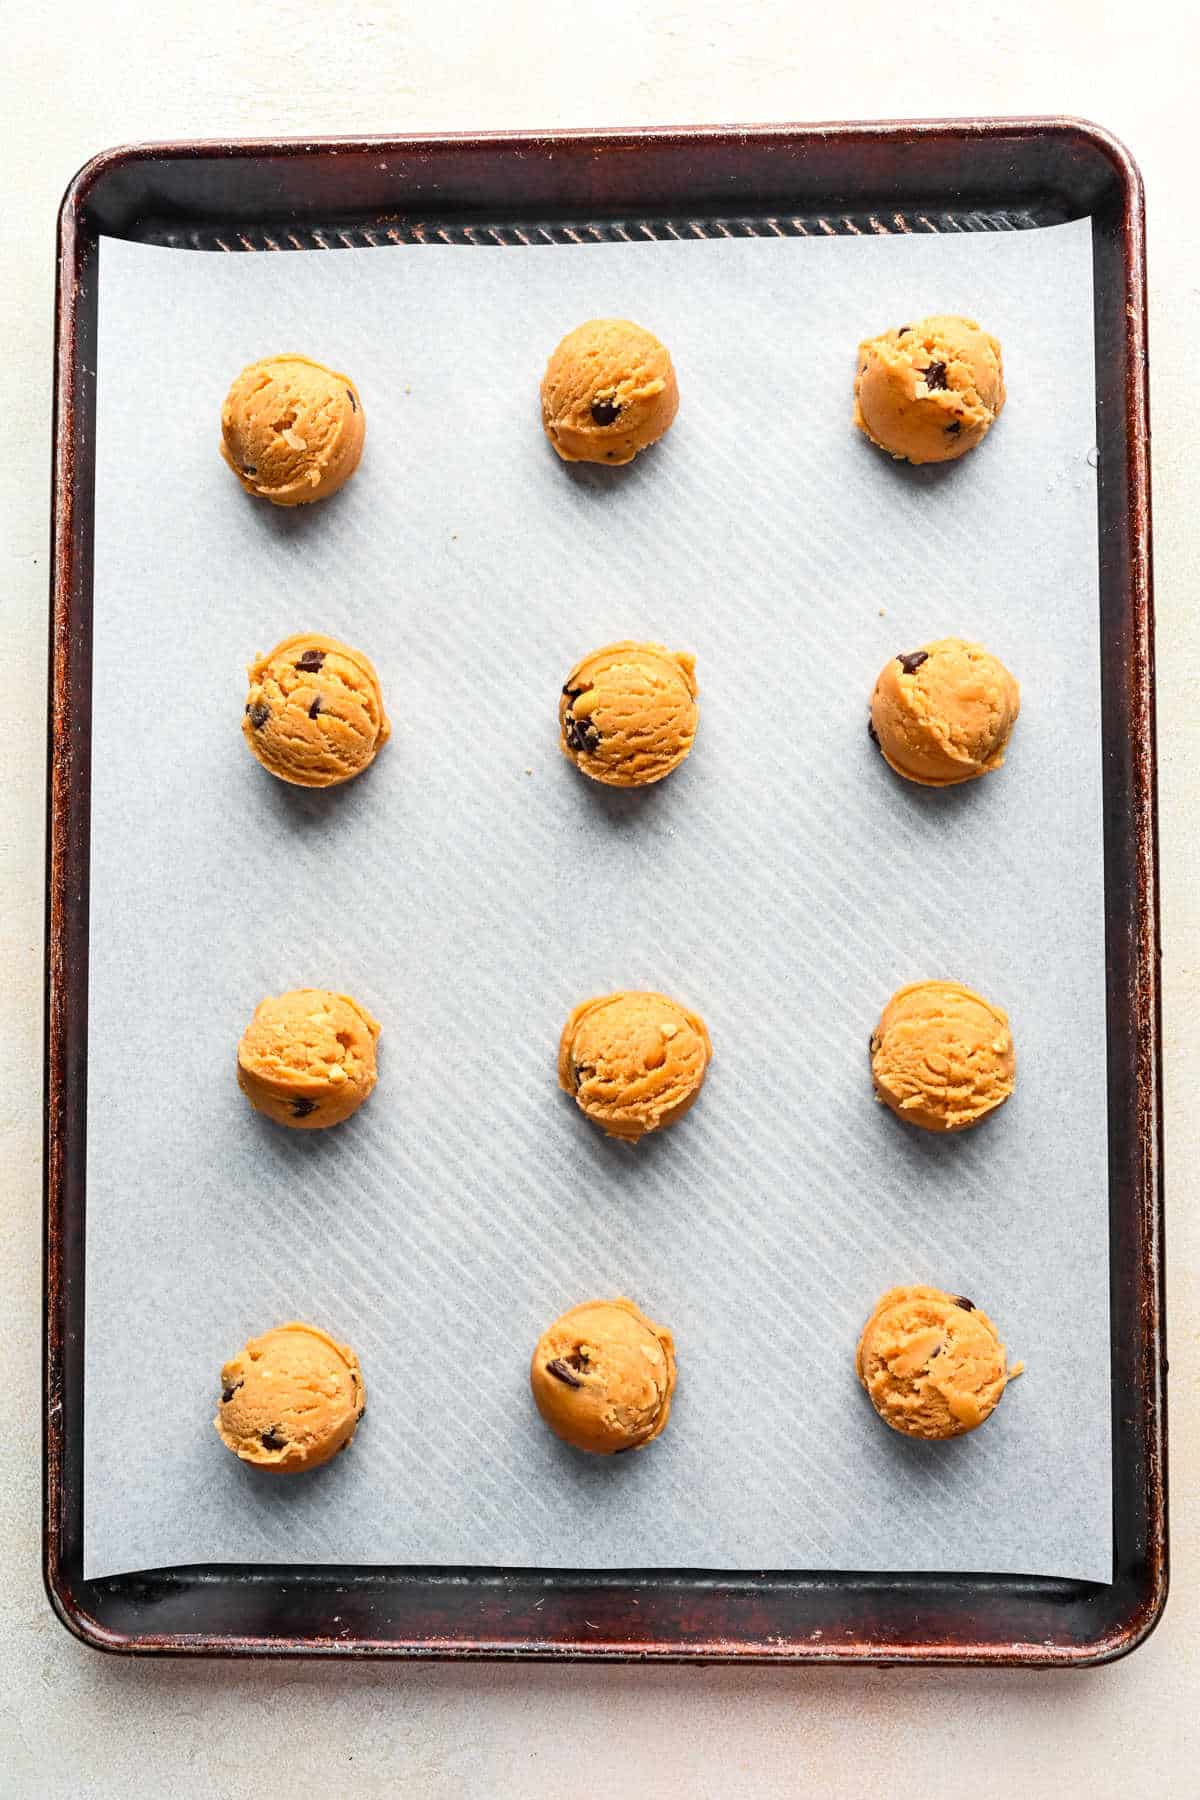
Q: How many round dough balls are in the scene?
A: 12